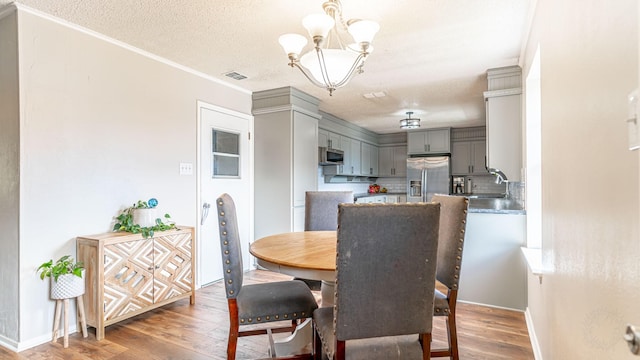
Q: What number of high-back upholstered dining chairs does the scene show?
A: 4